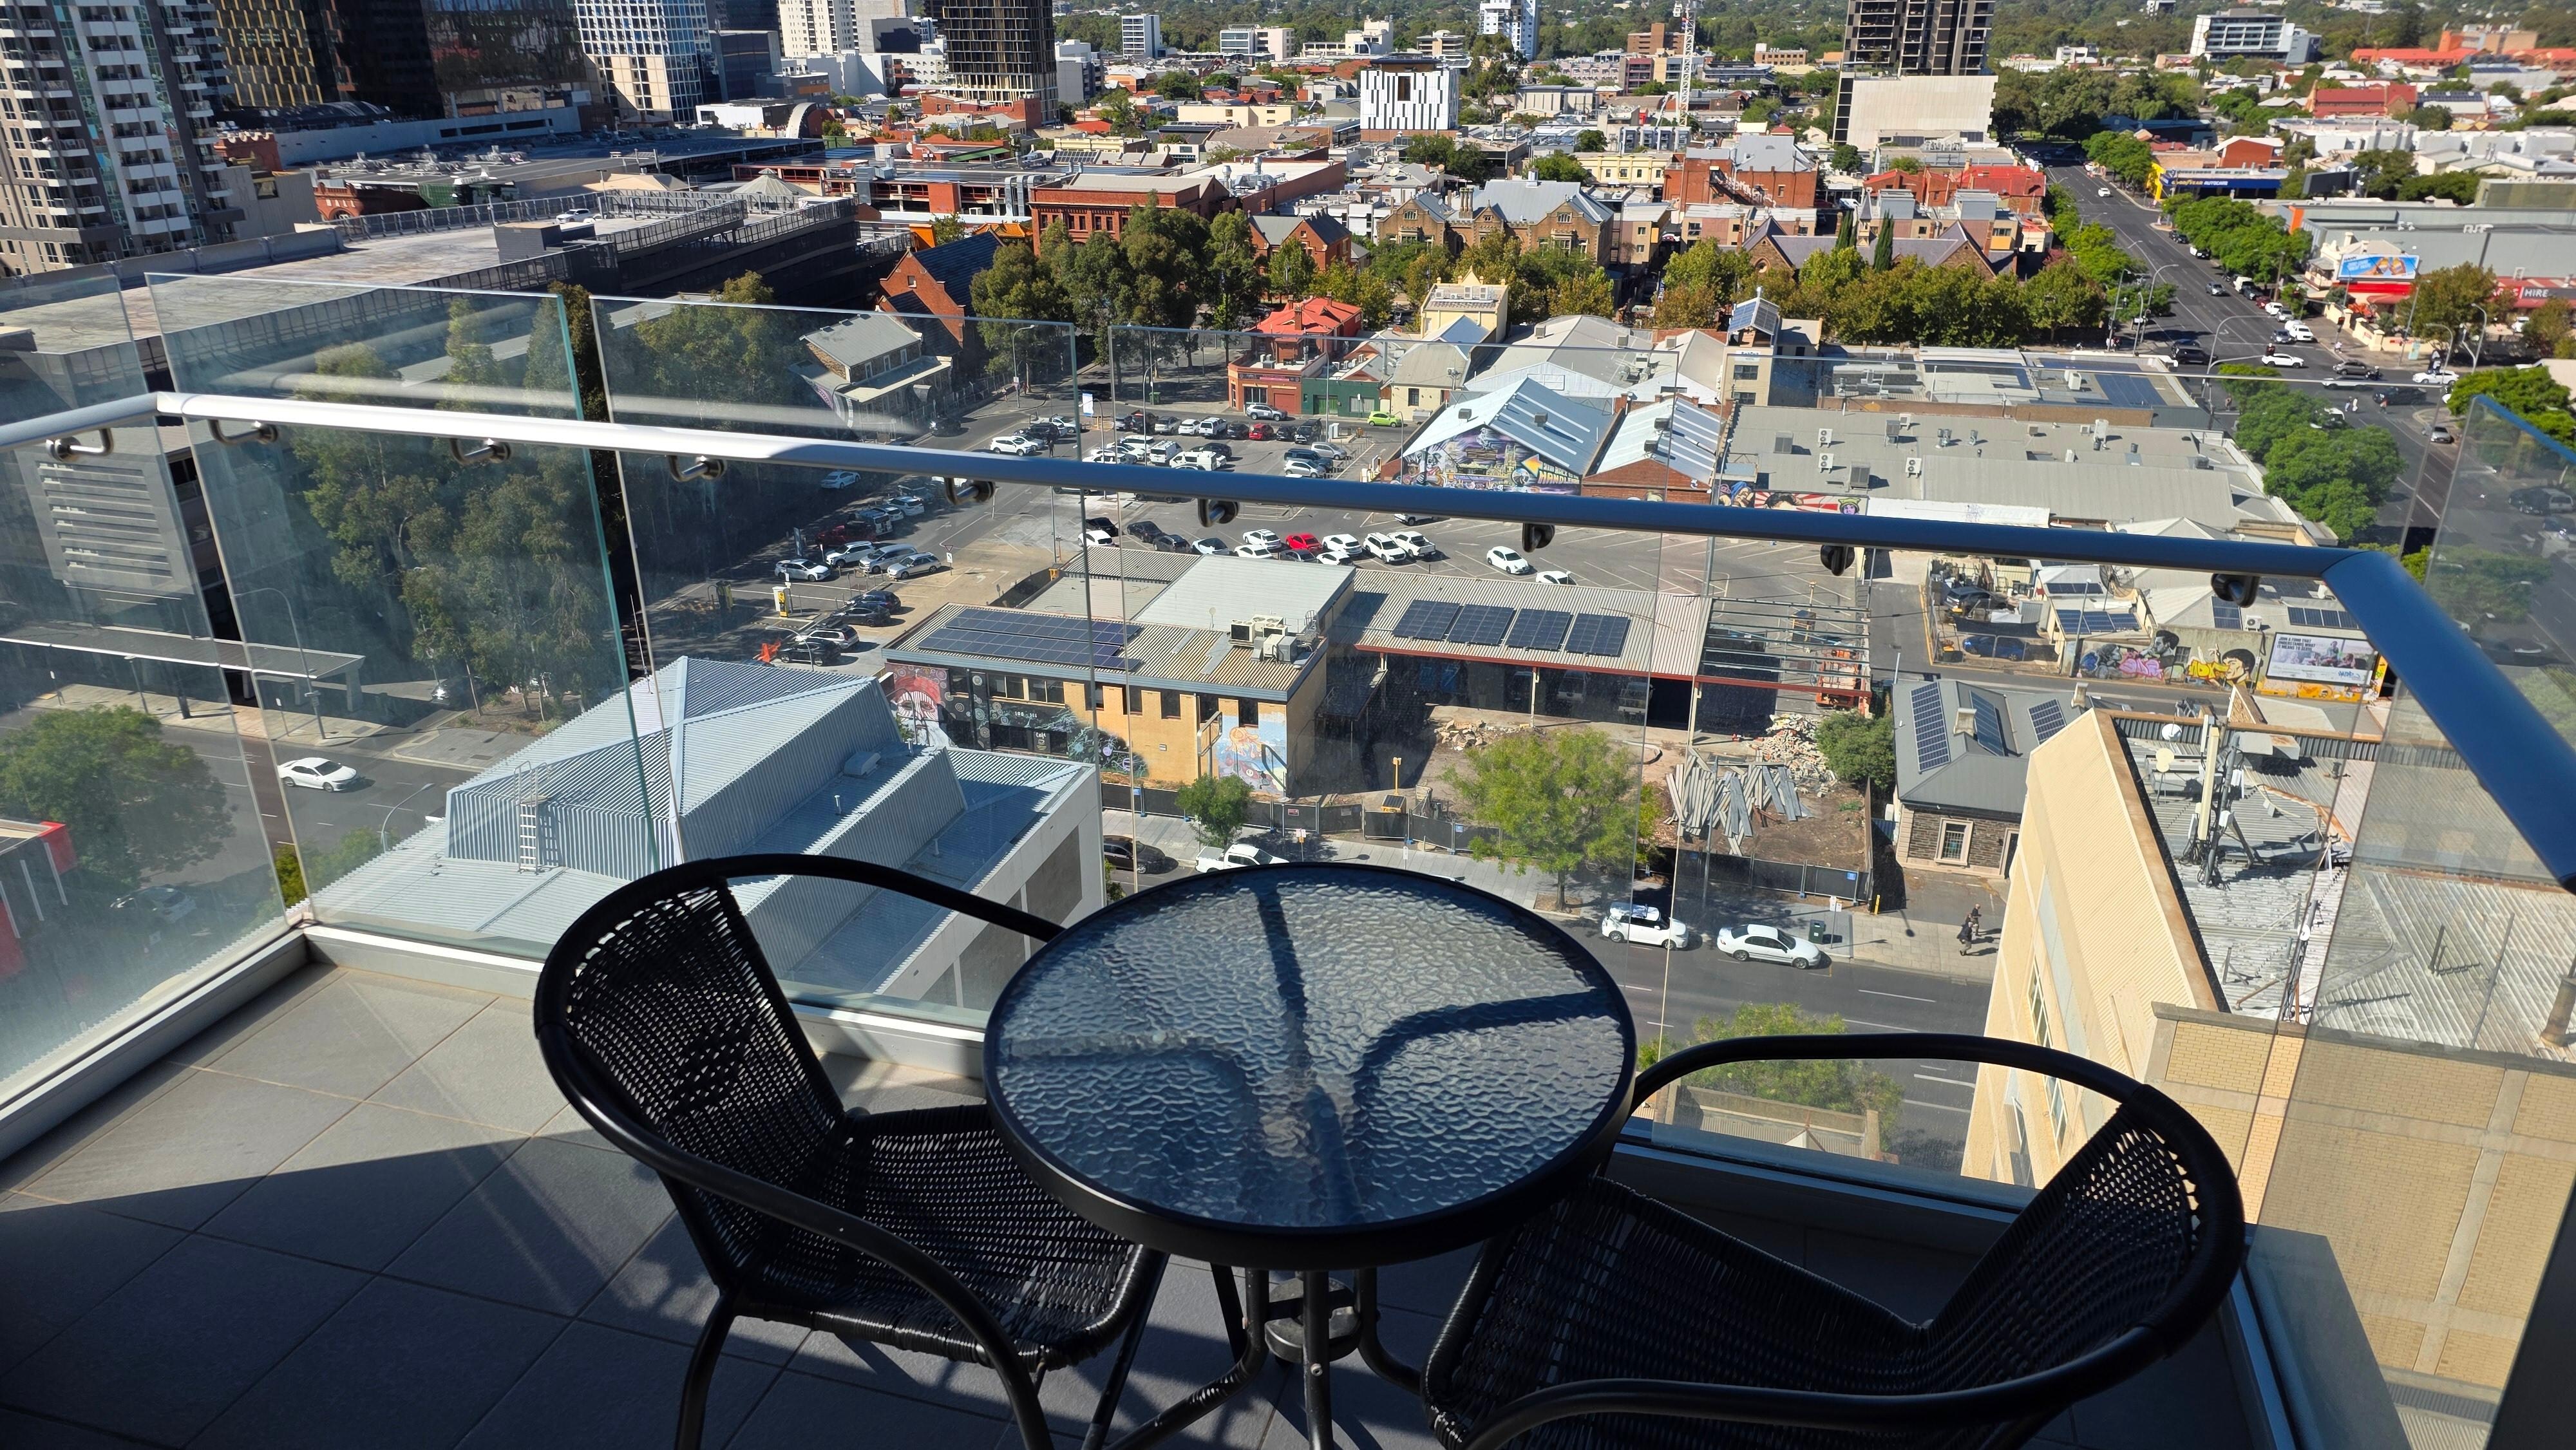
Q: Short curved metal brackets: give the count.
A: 9